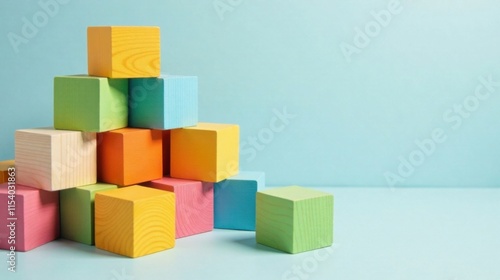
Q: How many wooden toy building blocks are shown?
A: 13